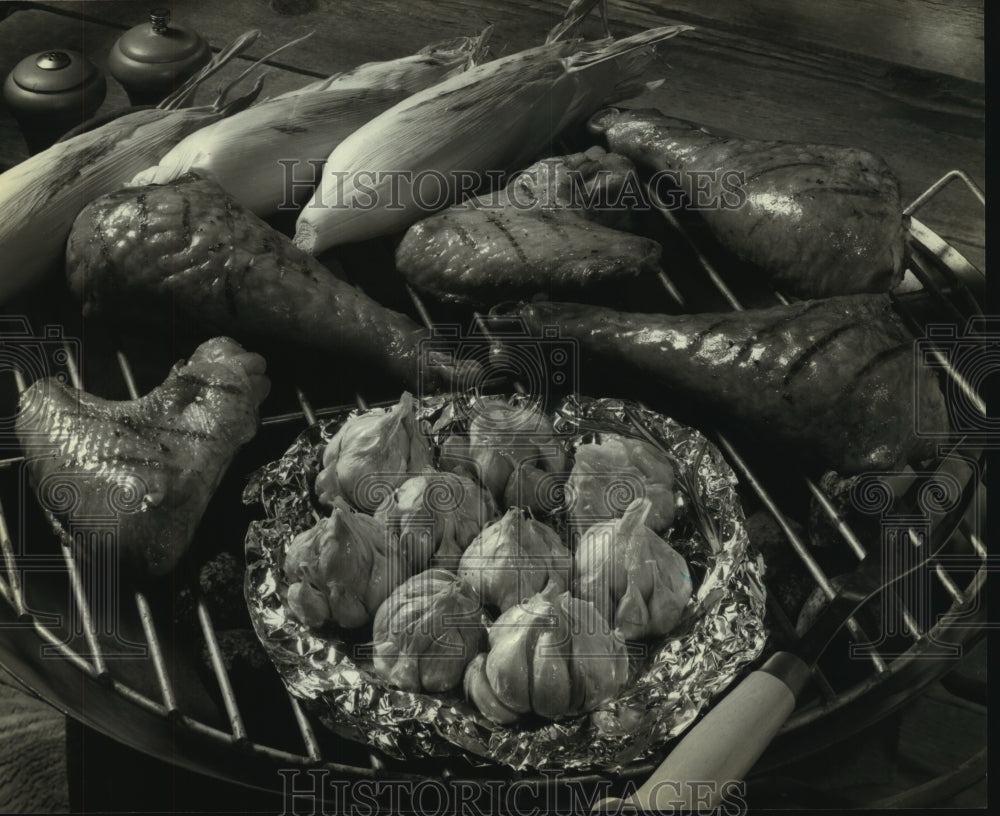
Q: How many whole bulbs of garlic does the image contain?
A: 9